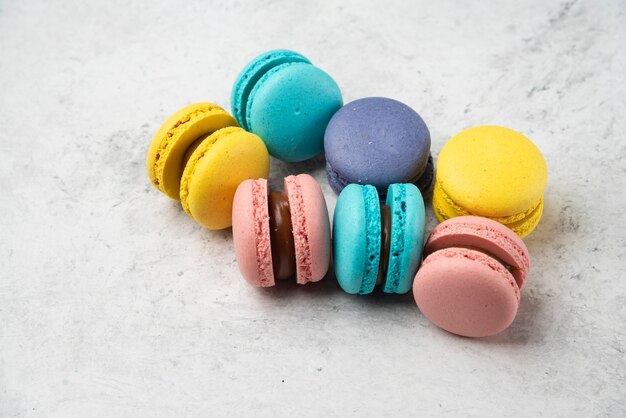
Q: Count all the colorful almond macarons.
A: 7